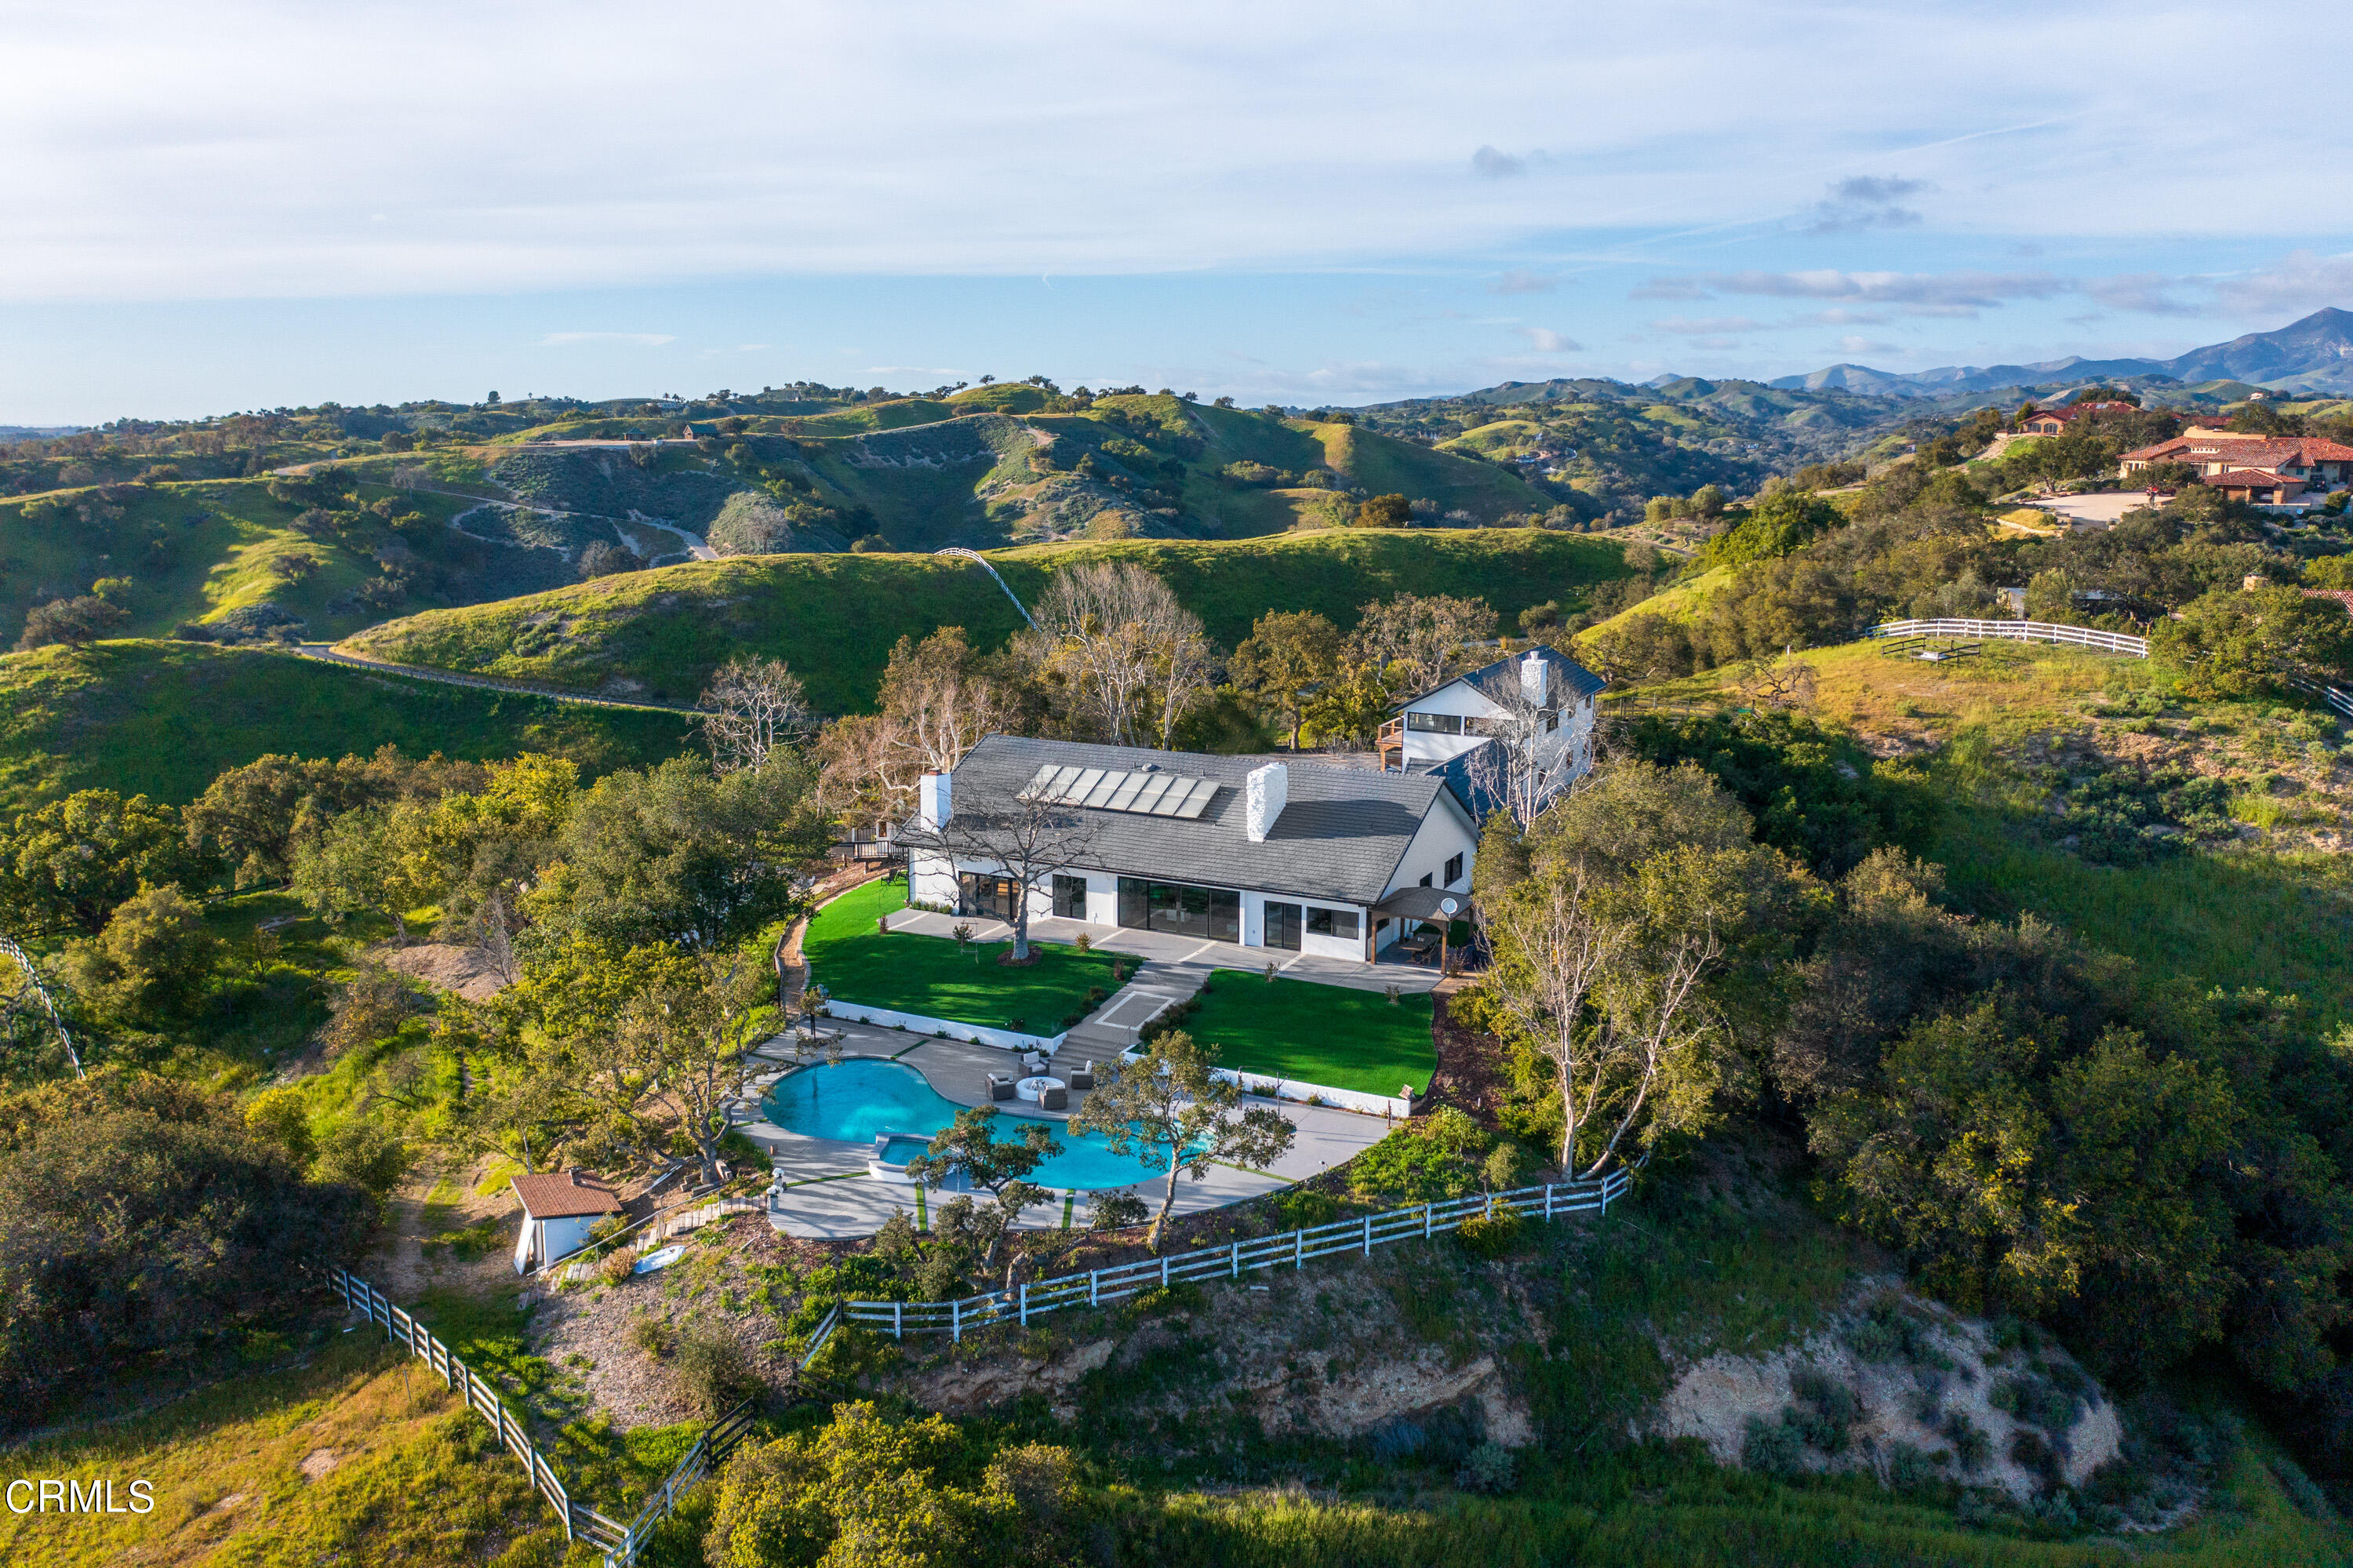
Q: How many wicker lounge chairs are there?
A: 4